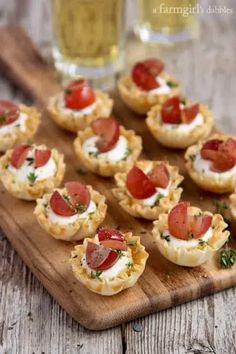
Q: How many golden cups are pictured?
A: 12